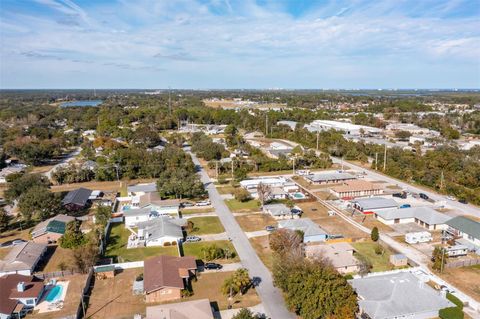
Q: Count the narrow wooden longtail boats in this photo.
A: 0